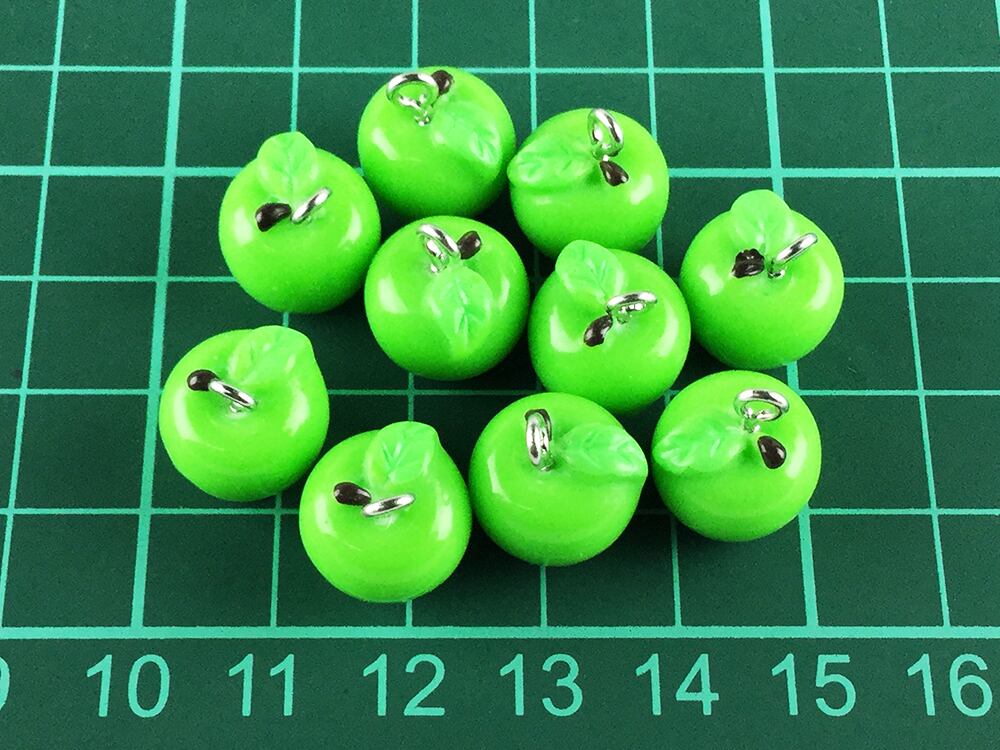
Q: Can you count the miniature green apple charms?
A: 10